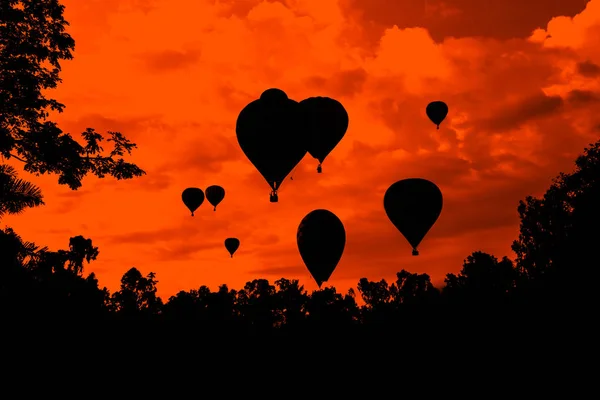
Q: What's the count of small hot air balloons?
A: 4